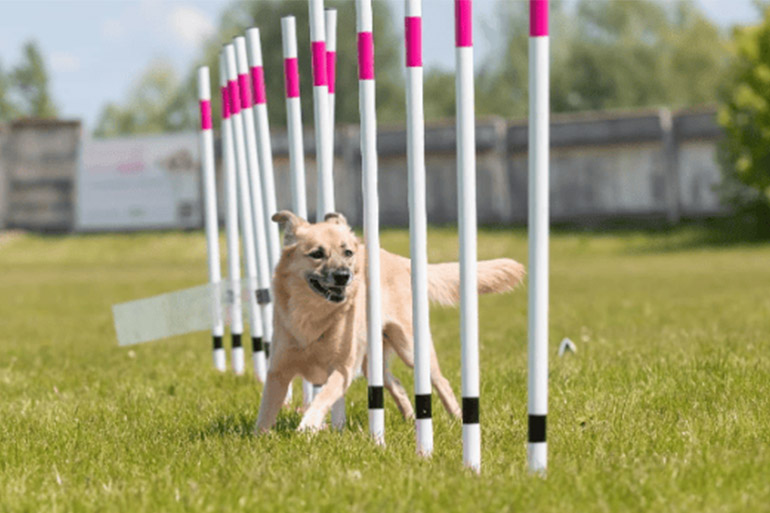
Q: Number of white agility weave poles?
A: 12